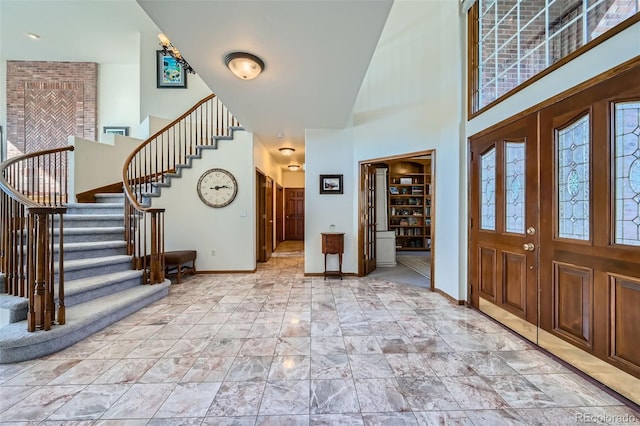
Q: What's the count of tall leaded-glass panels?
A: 4